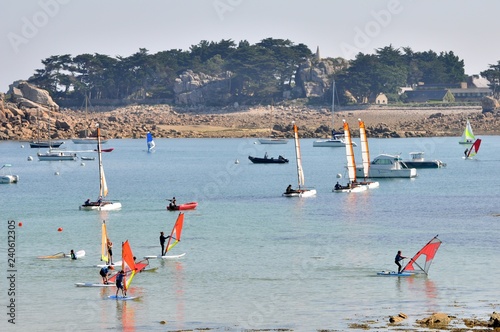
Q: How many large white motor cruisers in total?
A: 1